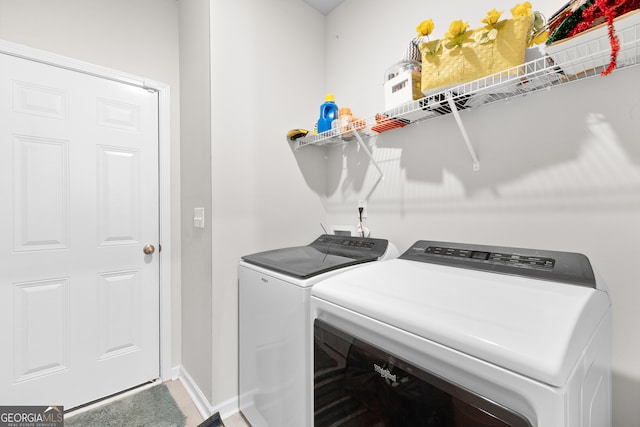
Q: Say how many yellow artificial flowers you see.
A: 4